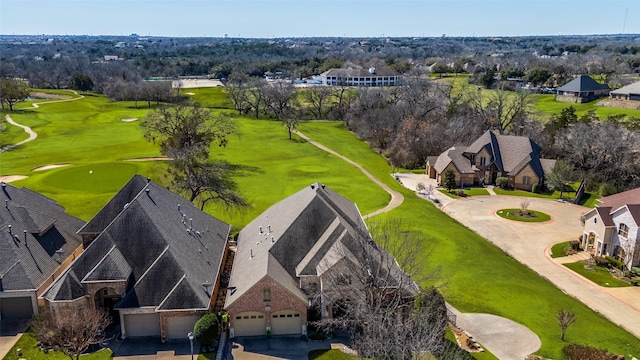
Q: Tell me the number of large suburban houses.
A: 5